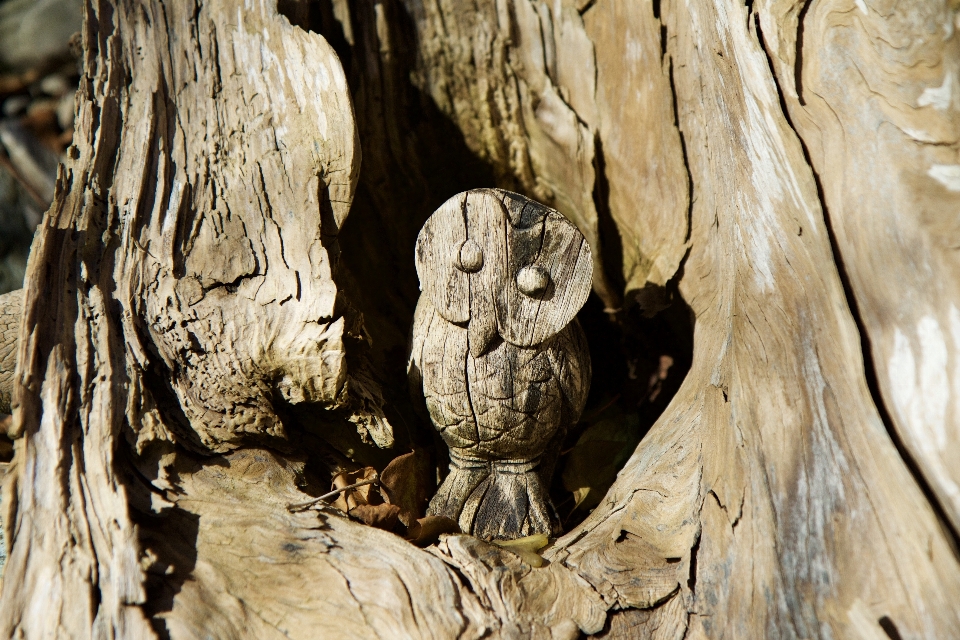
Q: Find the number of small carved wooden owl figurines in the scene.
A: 1